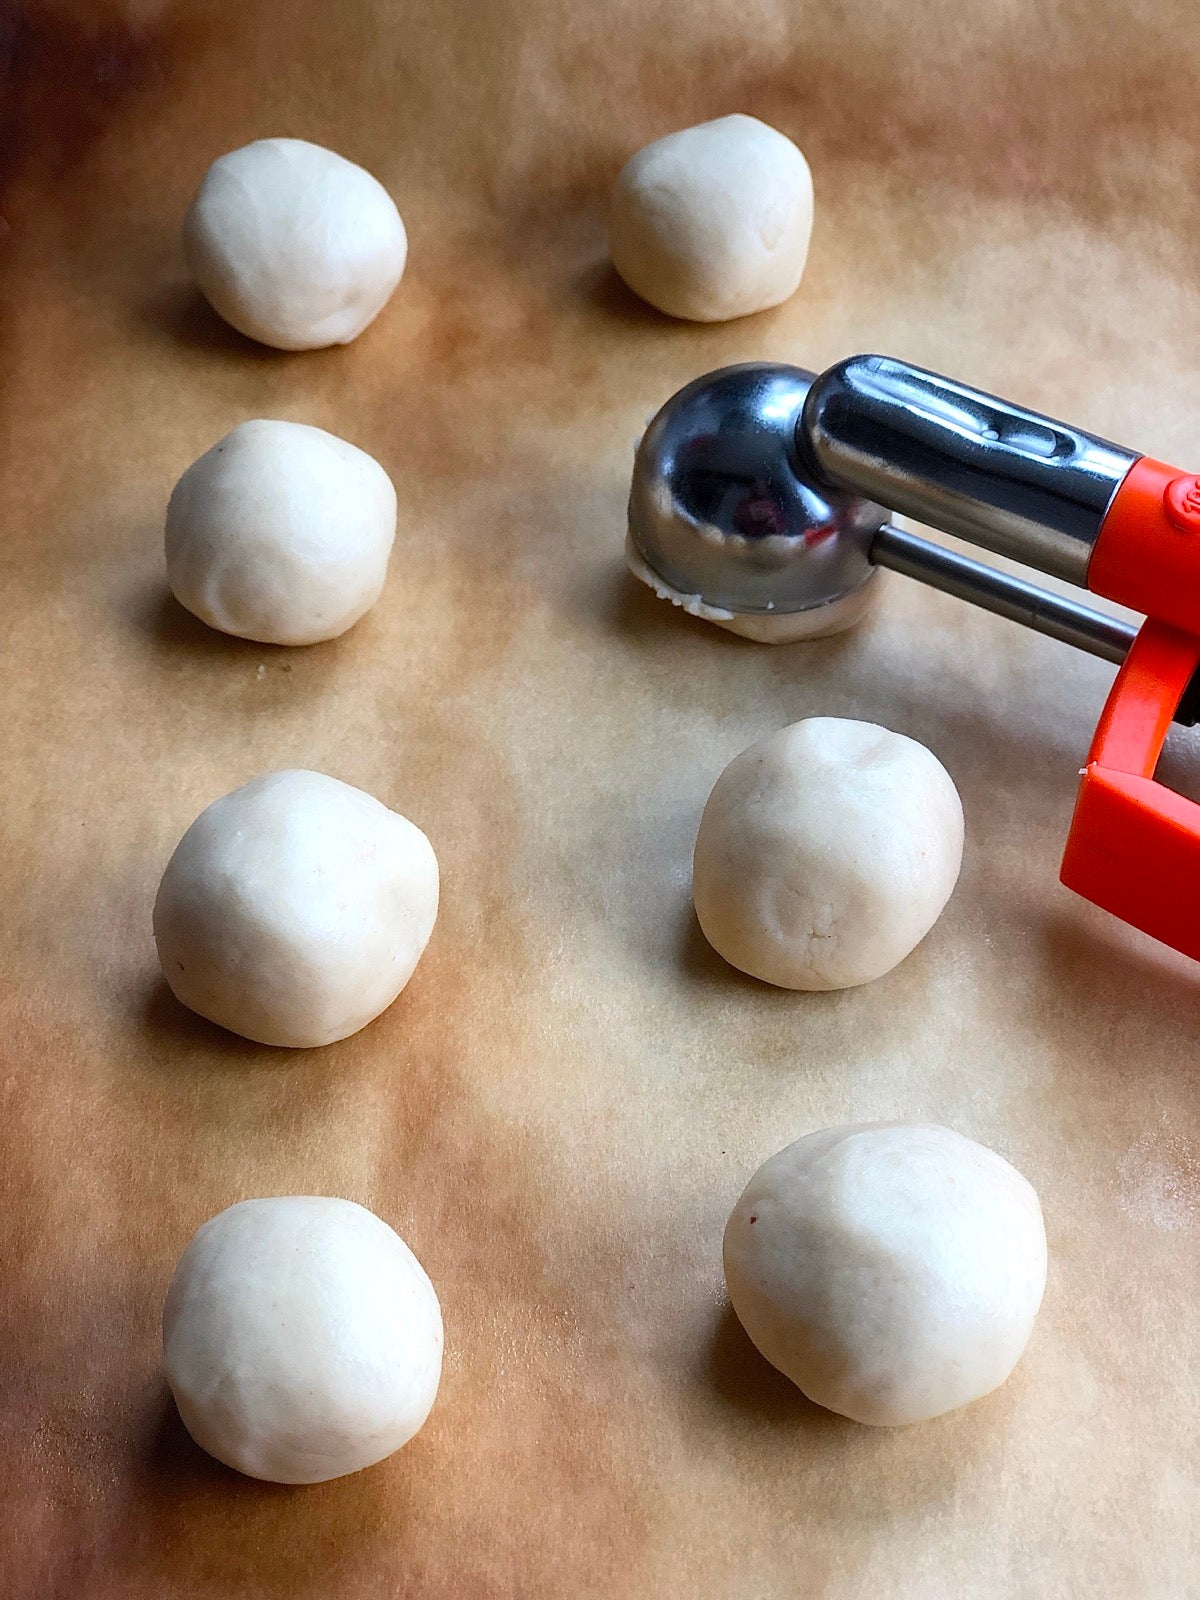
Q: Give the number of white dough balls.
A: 7